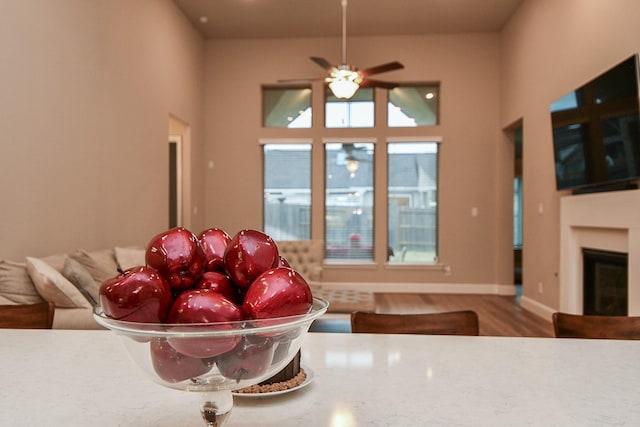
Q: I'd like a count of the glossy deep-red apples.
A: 10